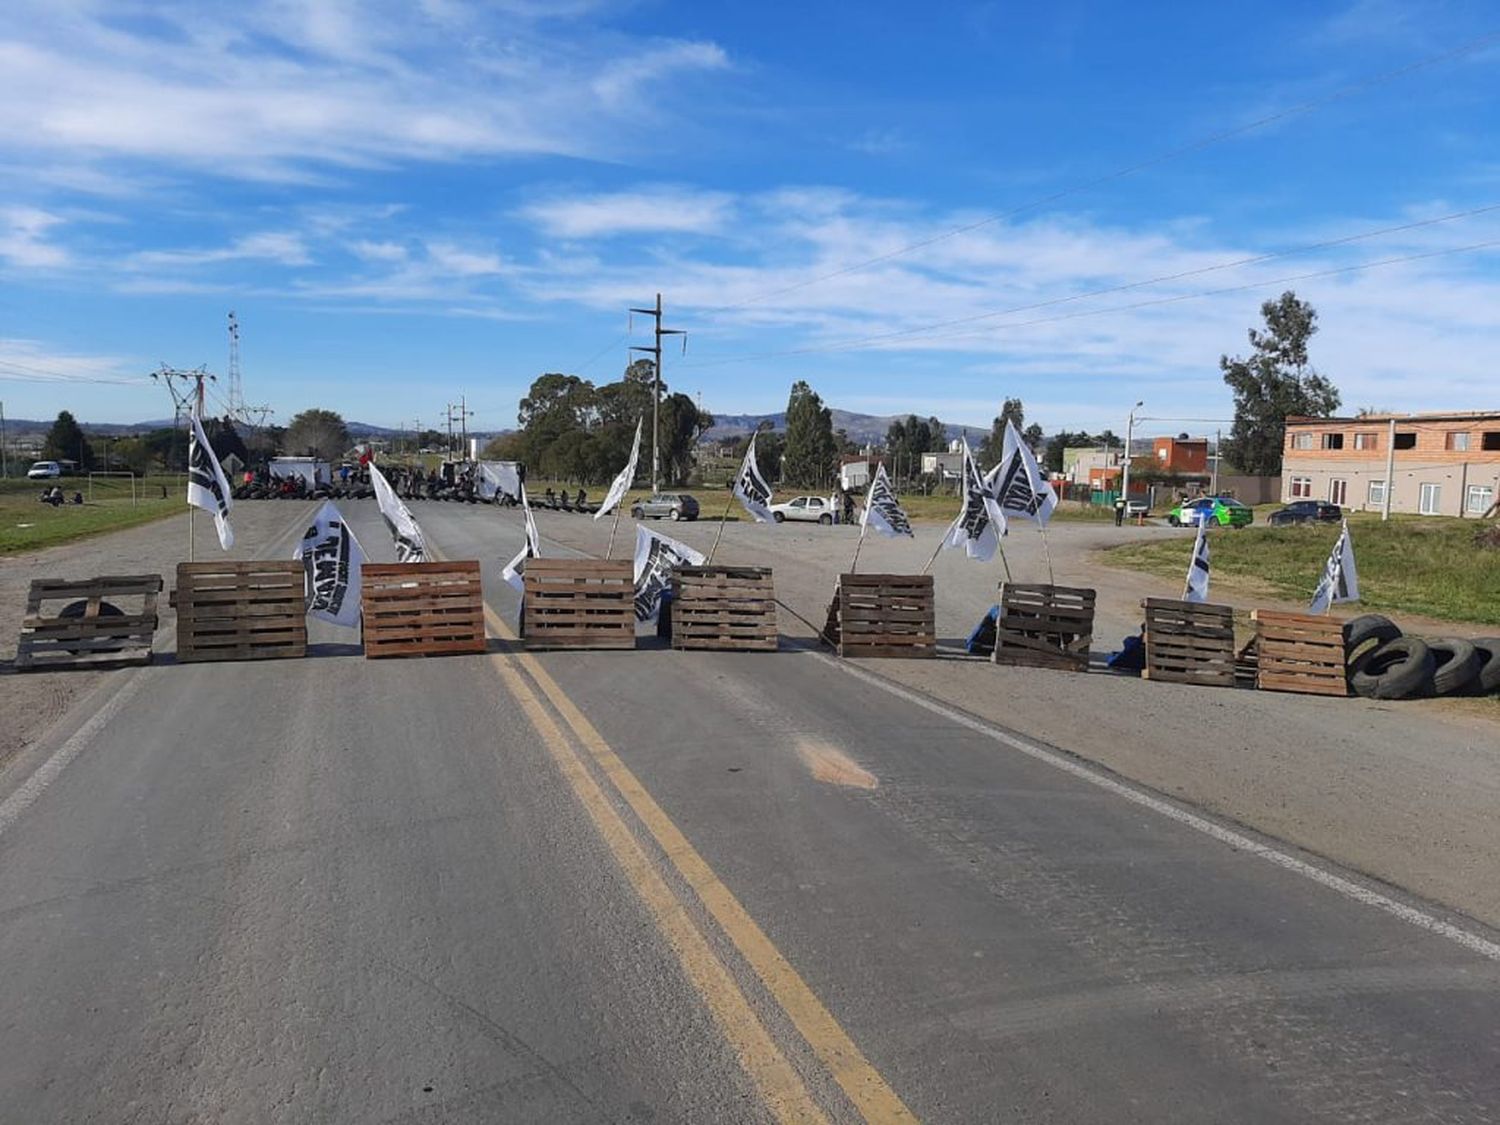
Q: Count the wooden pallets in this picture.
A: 9